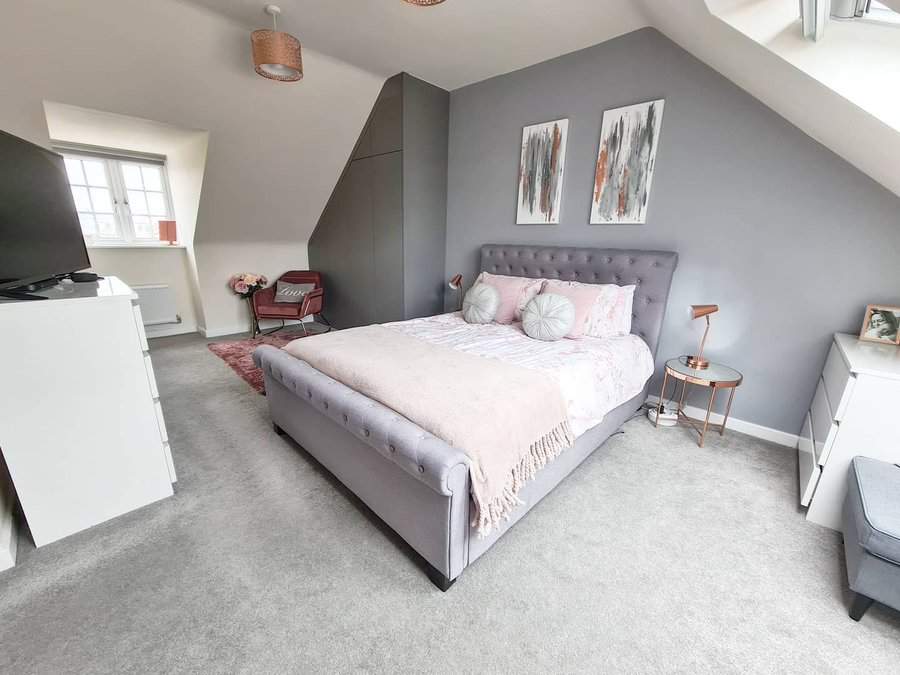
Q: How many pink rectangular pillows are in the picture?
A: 2